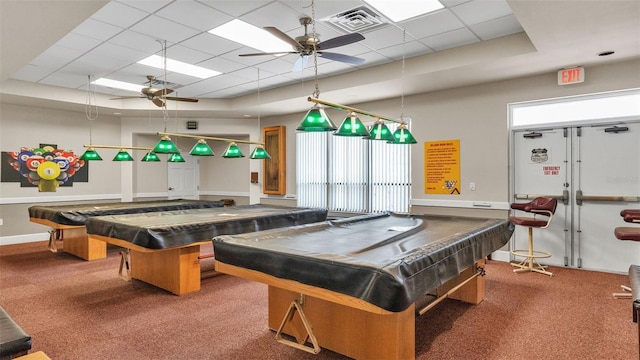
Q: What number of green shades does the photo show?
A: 12